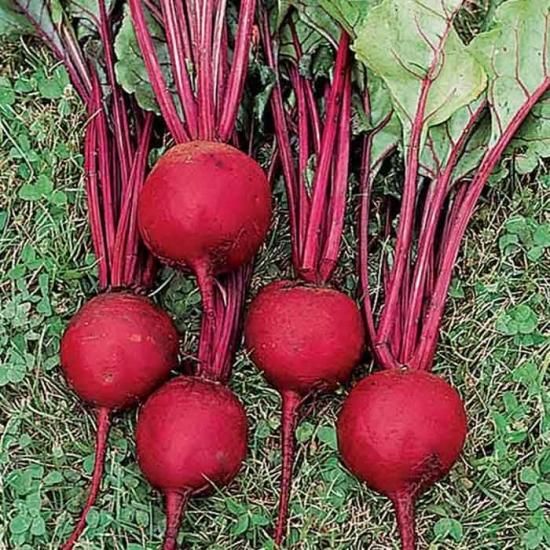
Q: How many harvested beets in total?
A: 5